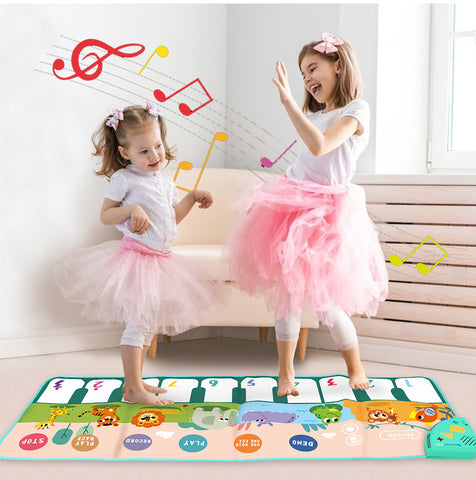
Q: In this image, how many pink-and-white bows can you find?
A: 3